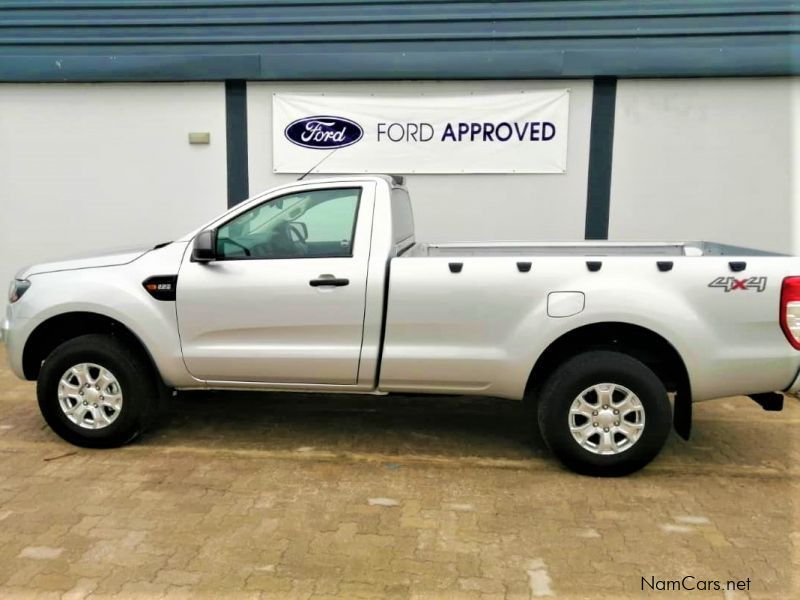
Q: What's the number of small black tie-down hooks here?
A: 5